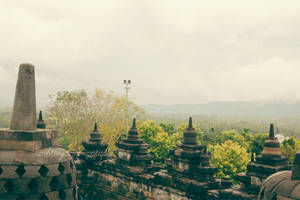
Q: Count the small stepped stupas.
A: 5